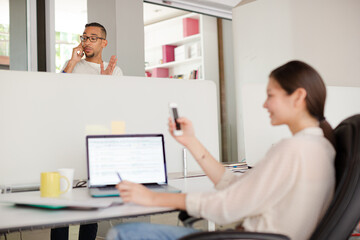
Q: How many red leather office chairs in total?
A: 0